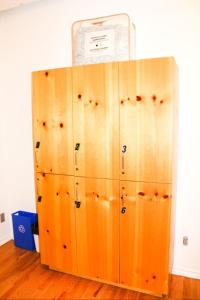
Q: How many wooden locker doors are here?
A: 6